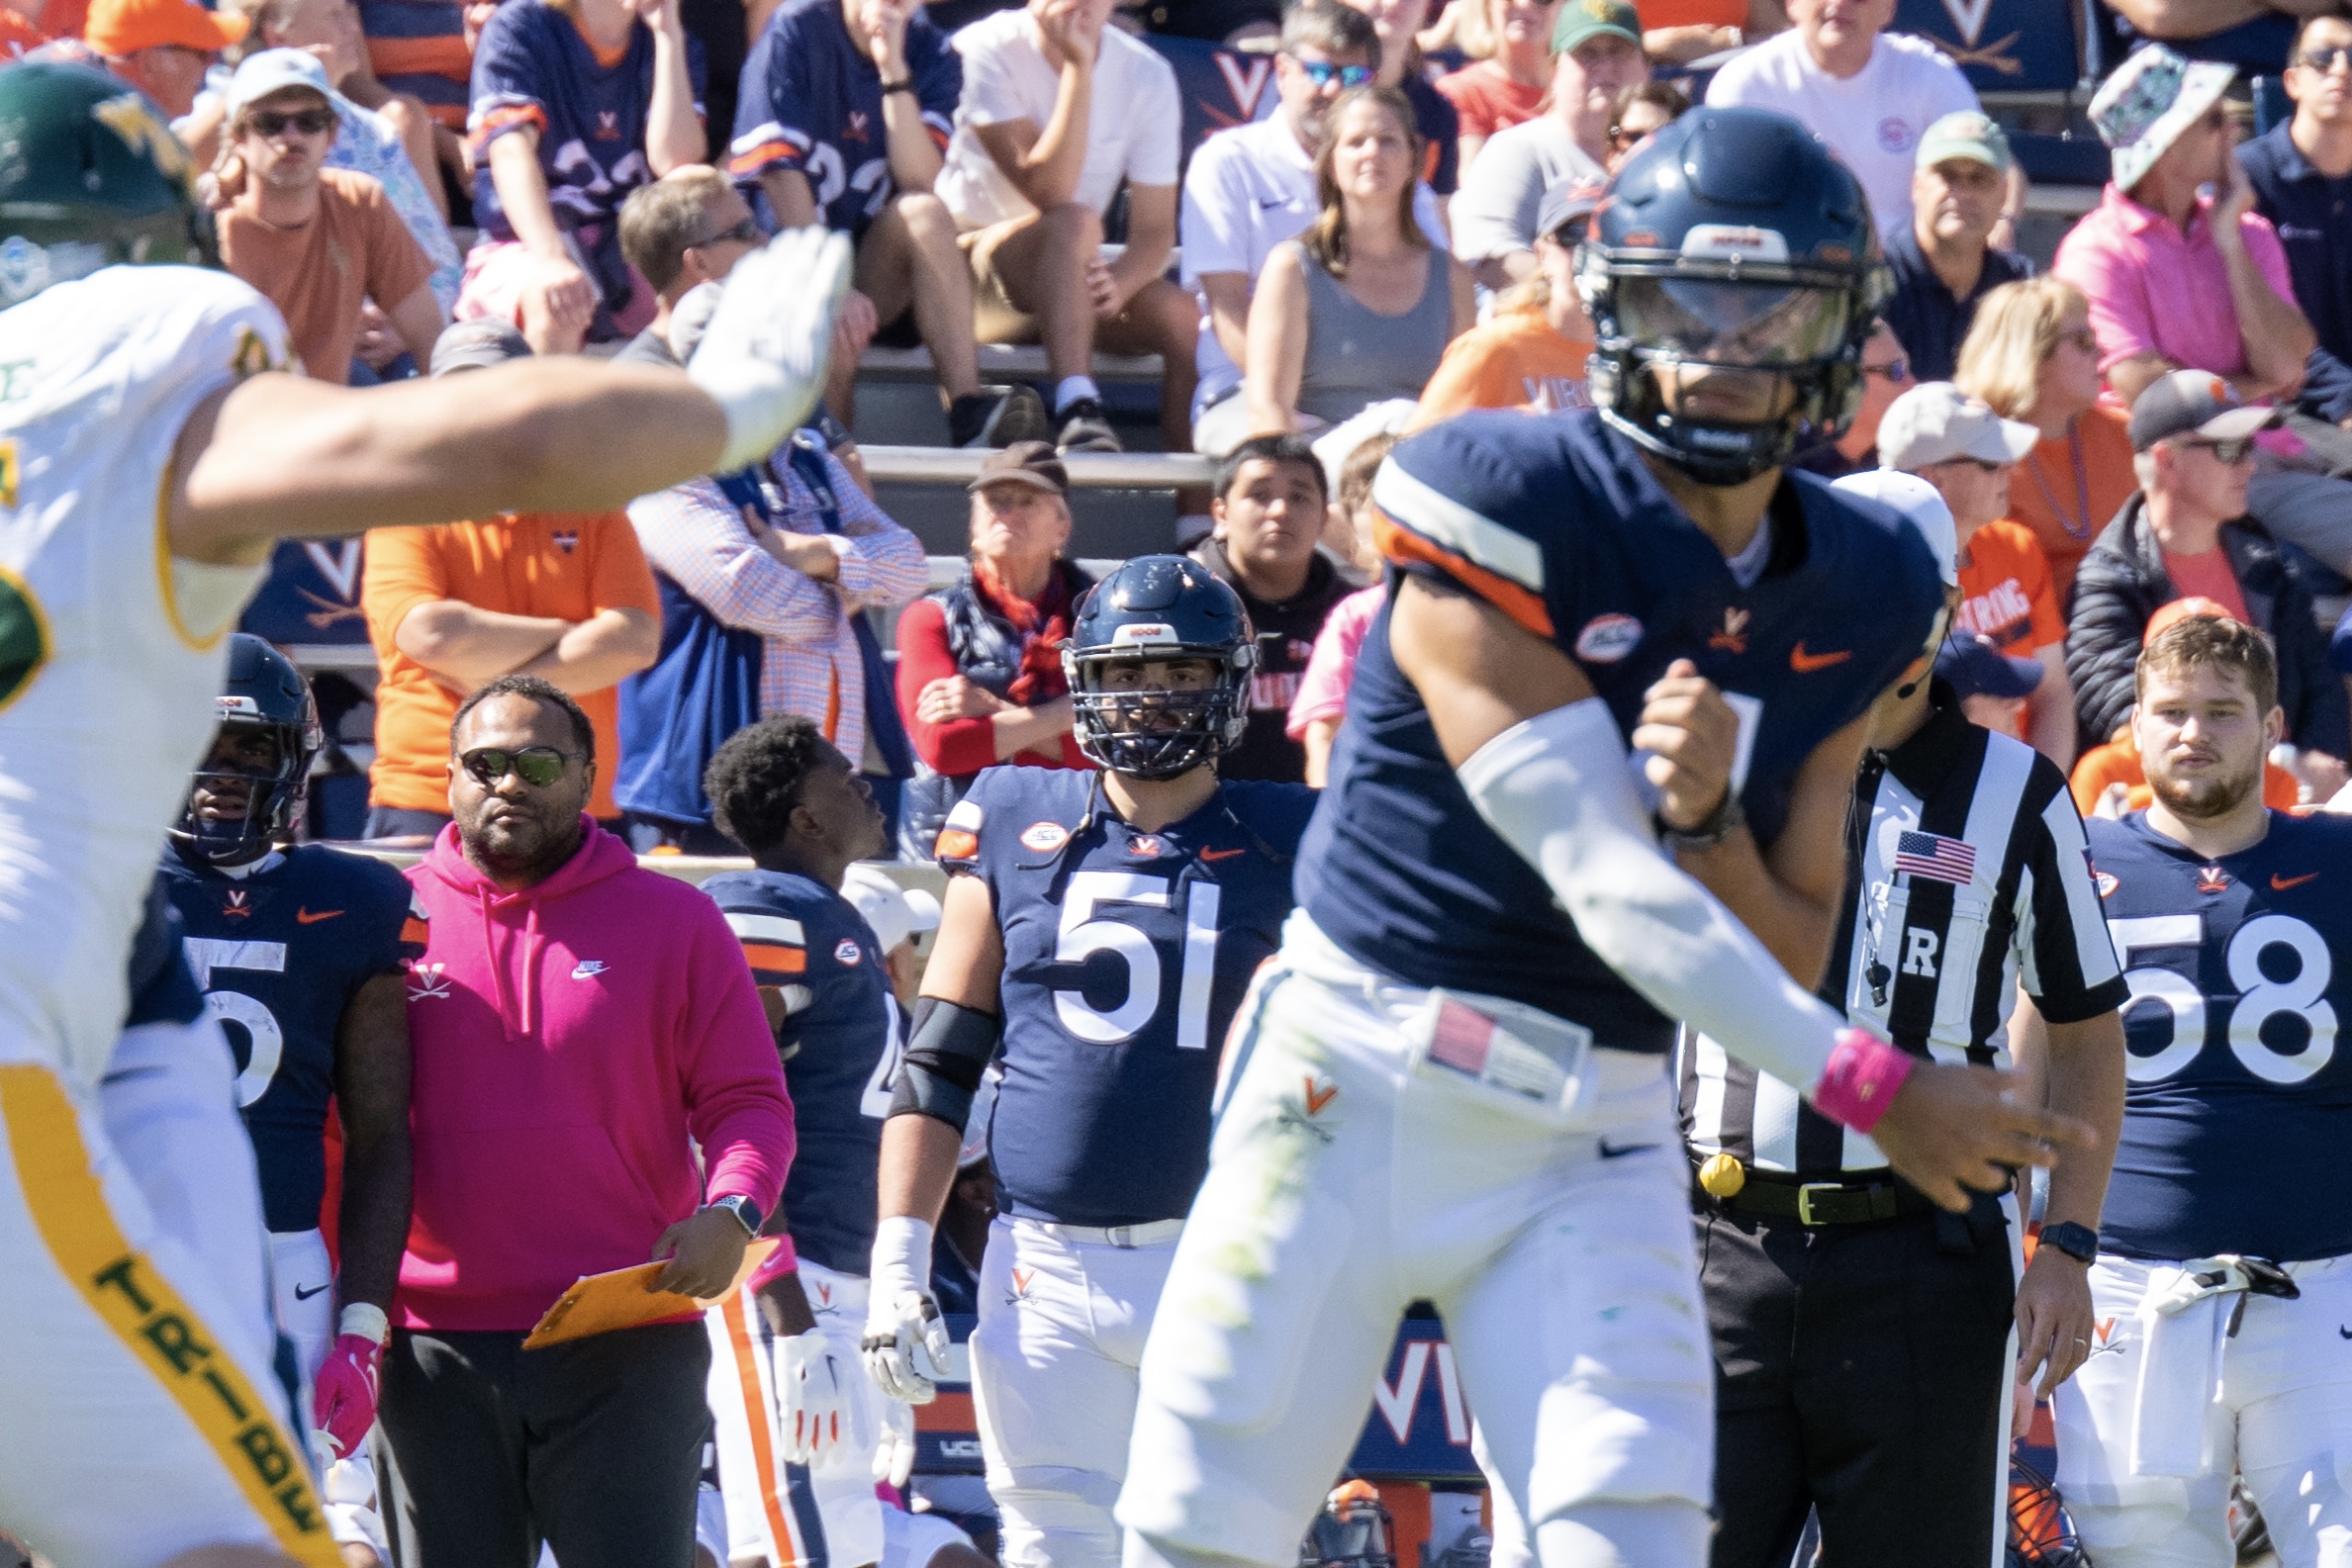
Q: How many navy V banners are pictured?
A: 3